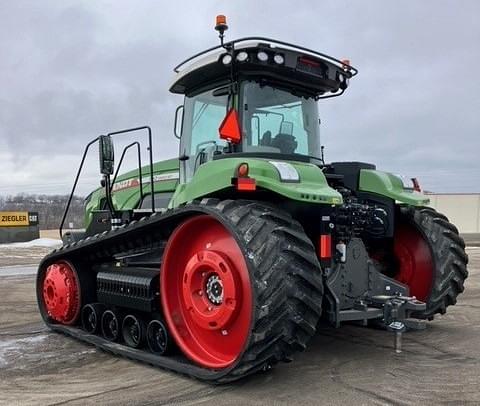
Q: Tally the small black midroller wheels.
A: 4